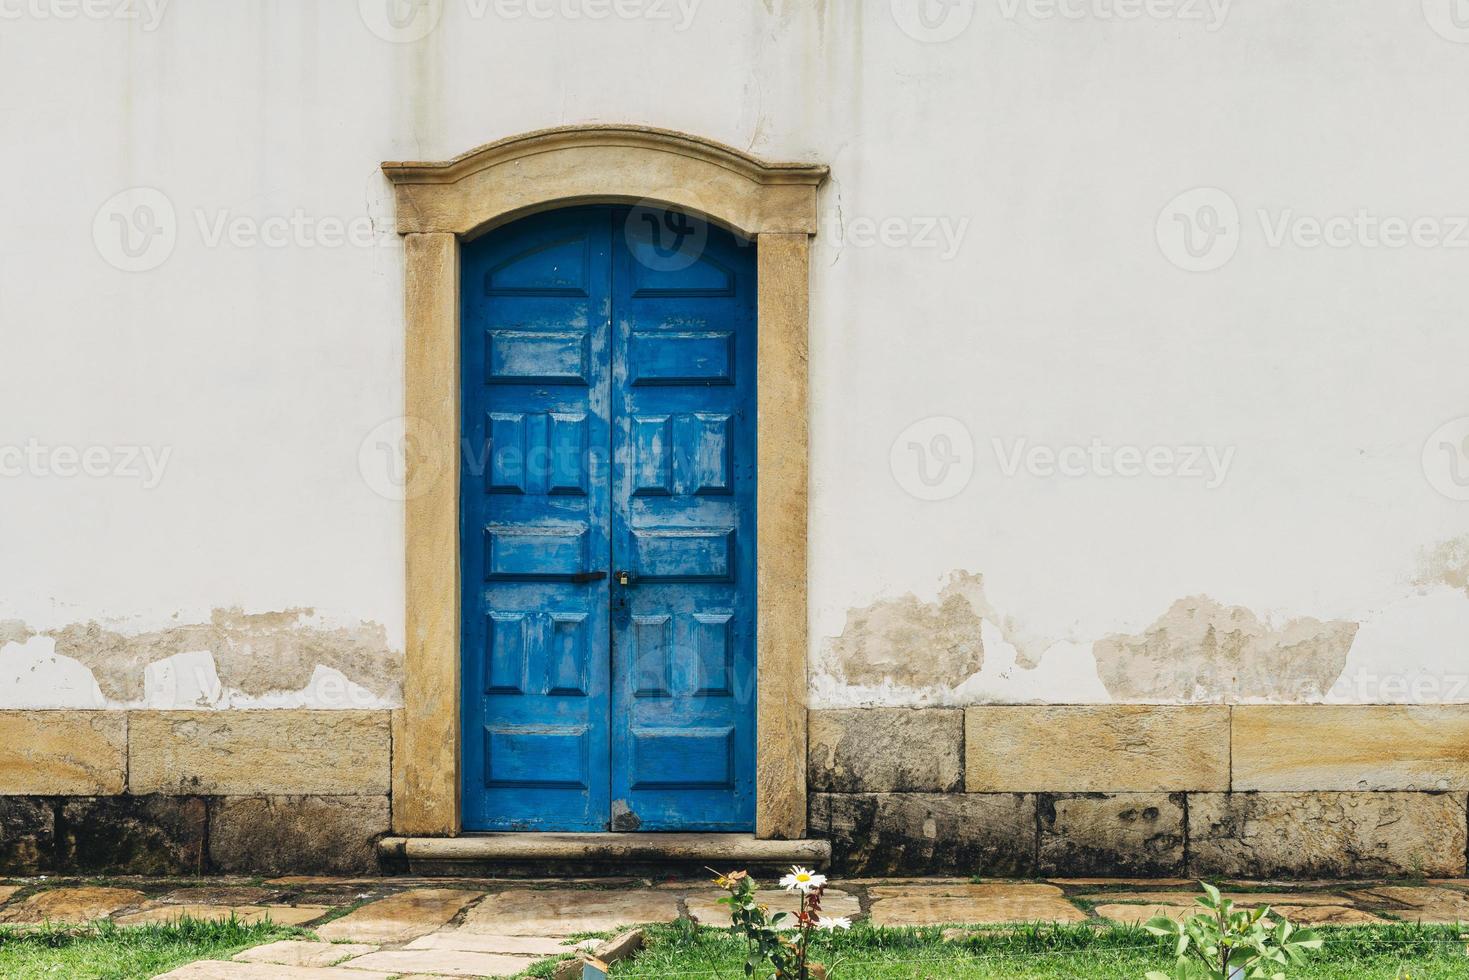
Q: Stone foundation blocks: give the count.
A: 11